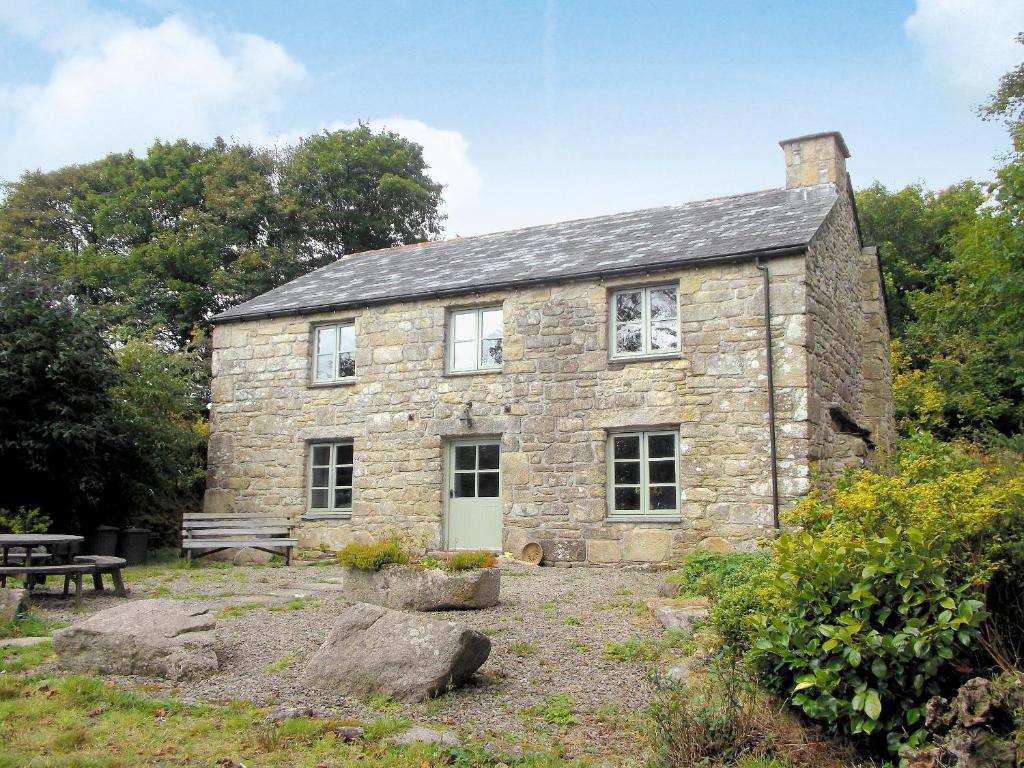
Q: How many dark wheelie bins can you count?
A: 2